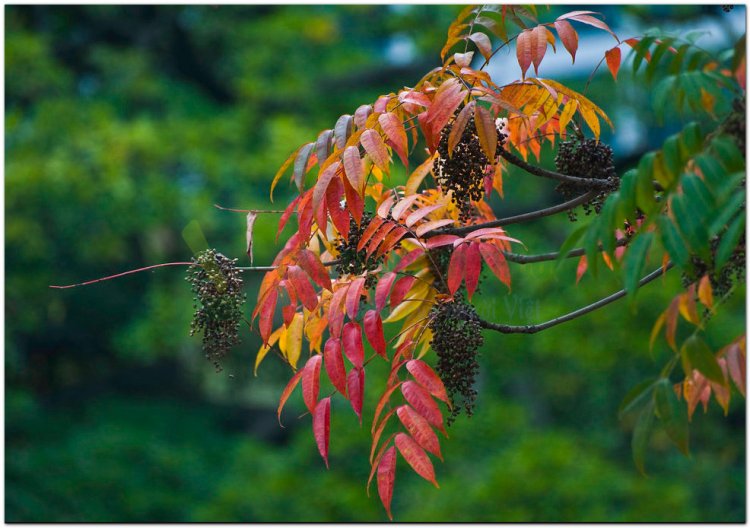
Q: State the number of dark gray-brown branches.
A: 4